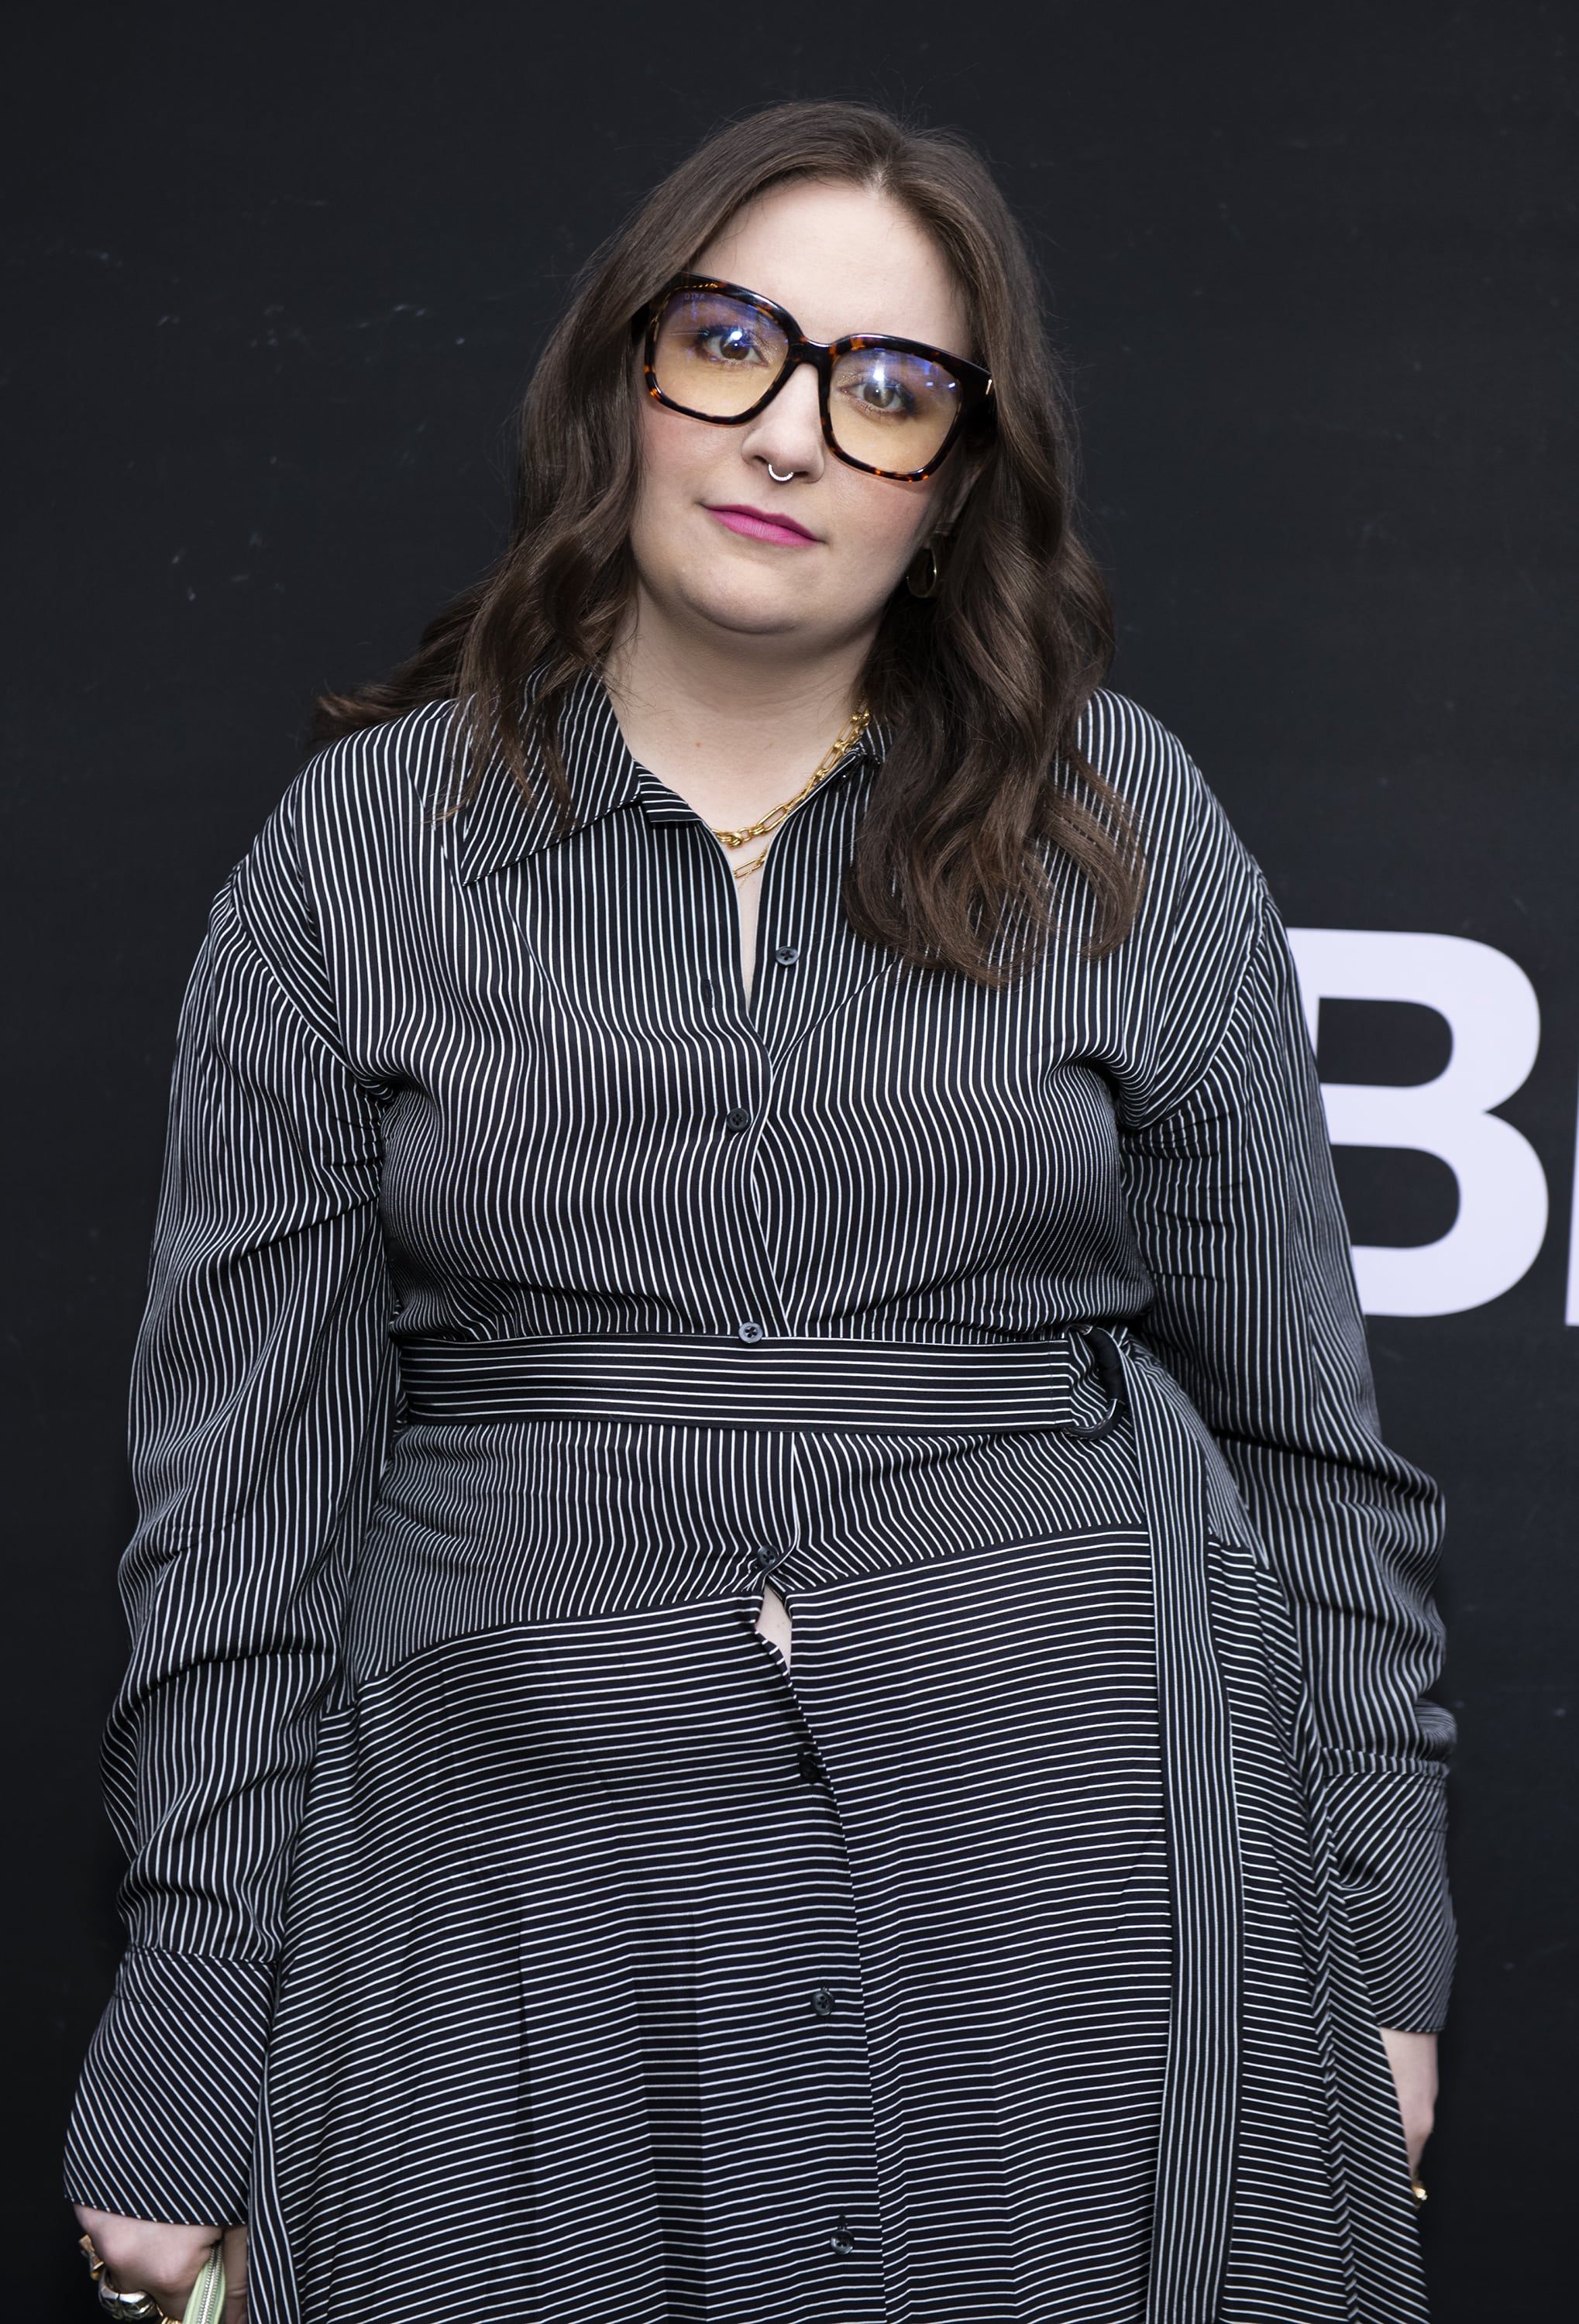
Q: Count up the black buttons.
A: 7